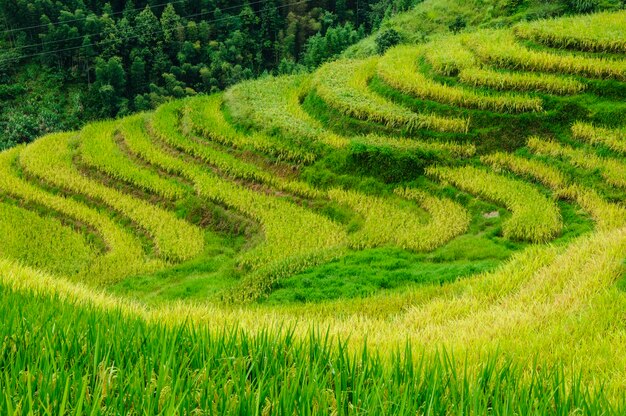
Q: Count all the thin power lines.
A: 3